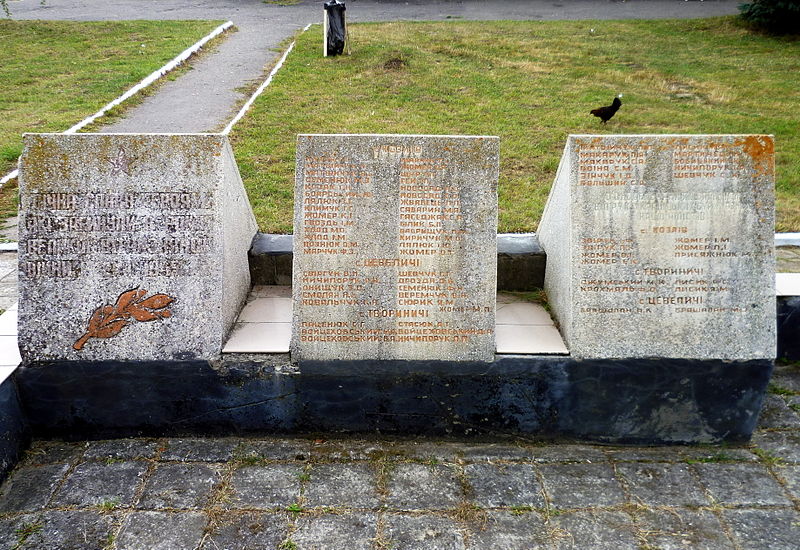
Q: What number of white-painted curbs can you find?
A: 2